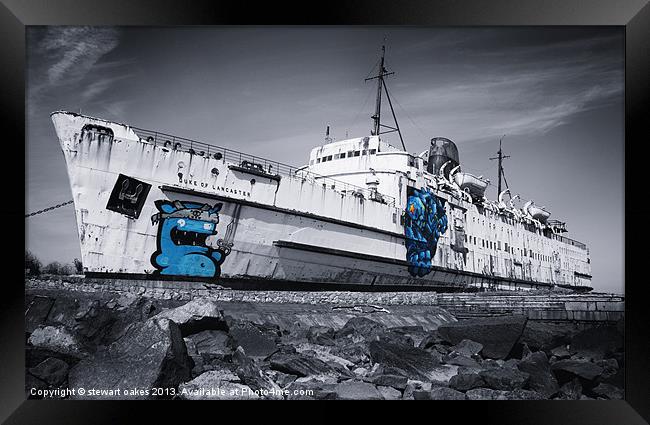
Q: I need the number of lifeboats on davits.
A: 2